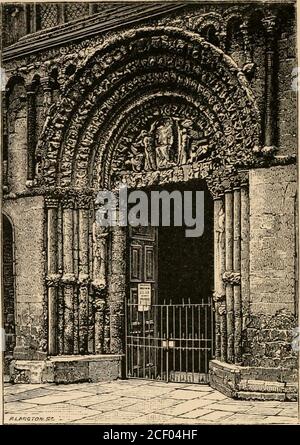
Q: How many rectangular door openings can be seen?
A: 1